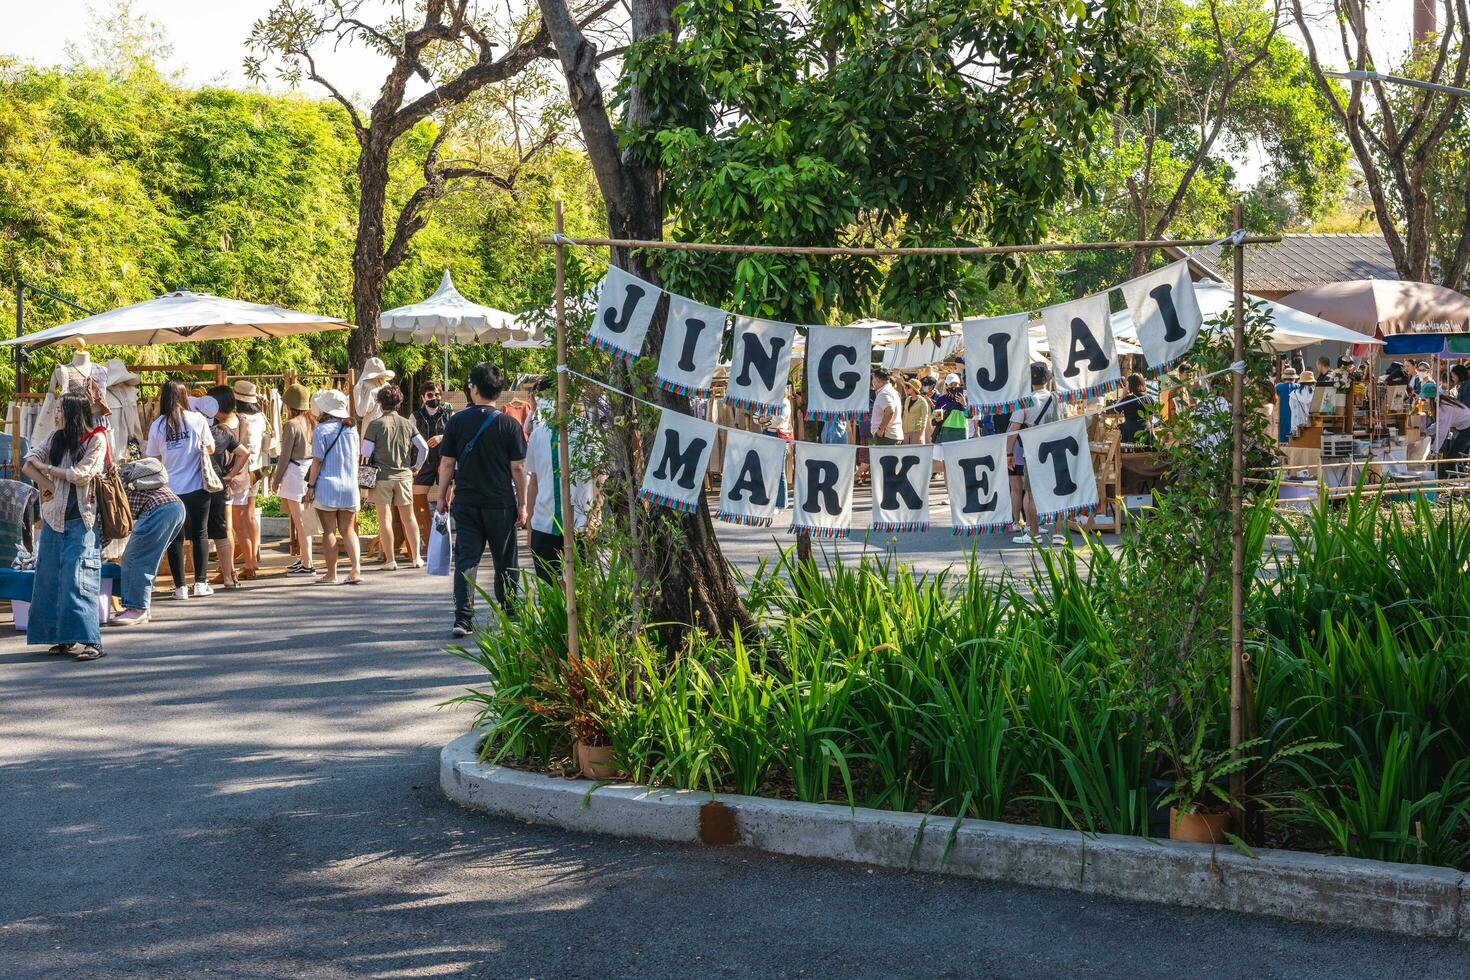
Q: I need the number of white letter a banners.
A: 2